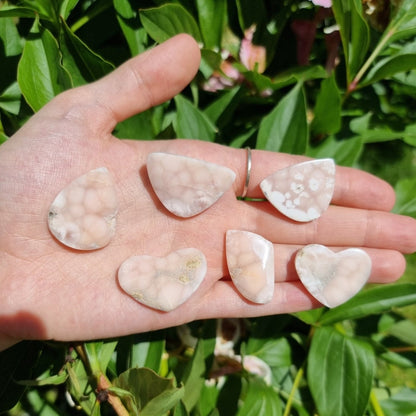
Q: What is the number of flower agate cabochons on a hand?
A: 6